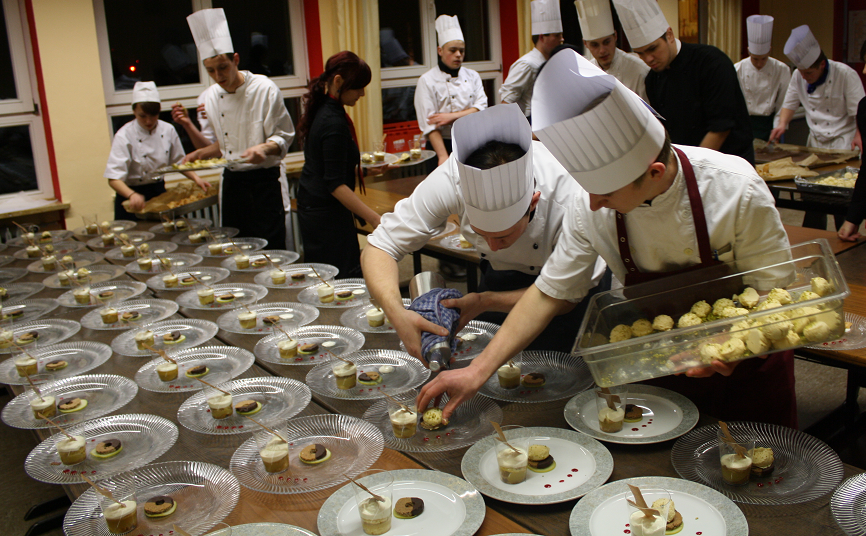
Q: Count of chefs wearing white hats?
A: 10